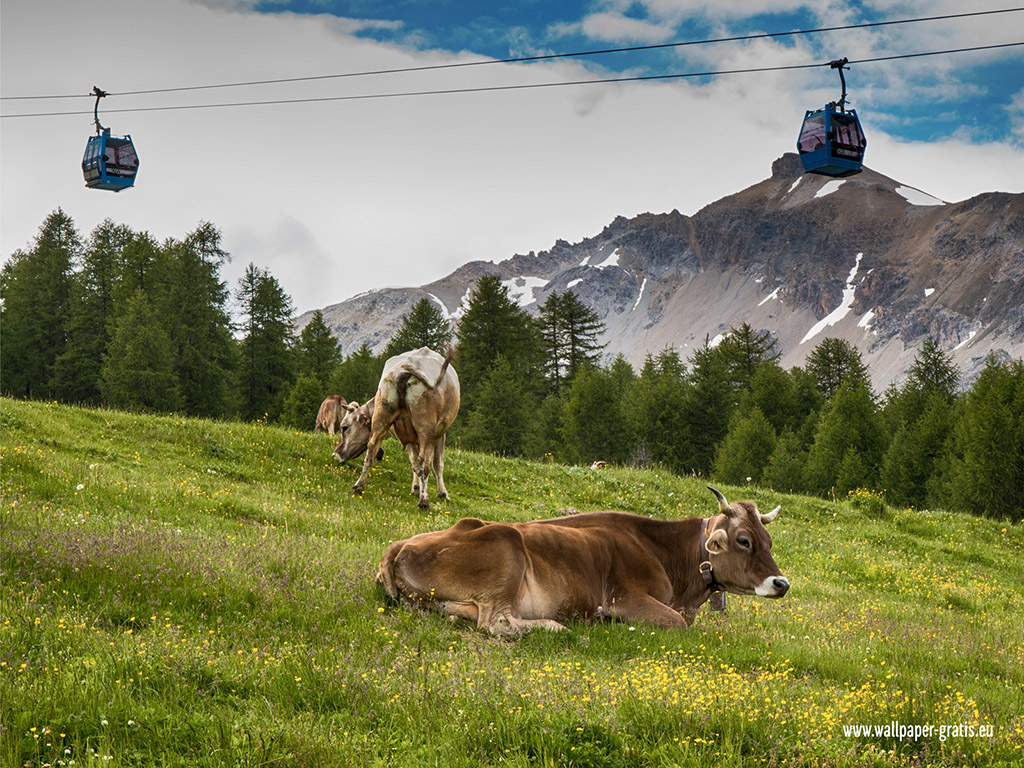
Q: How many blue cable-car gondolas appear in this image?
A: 2